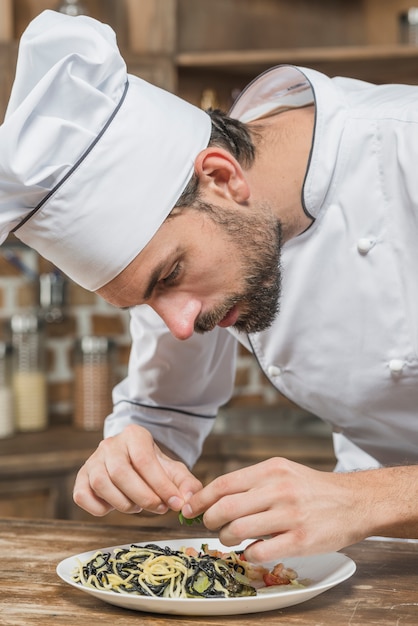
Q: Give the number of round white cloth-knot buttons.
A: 3